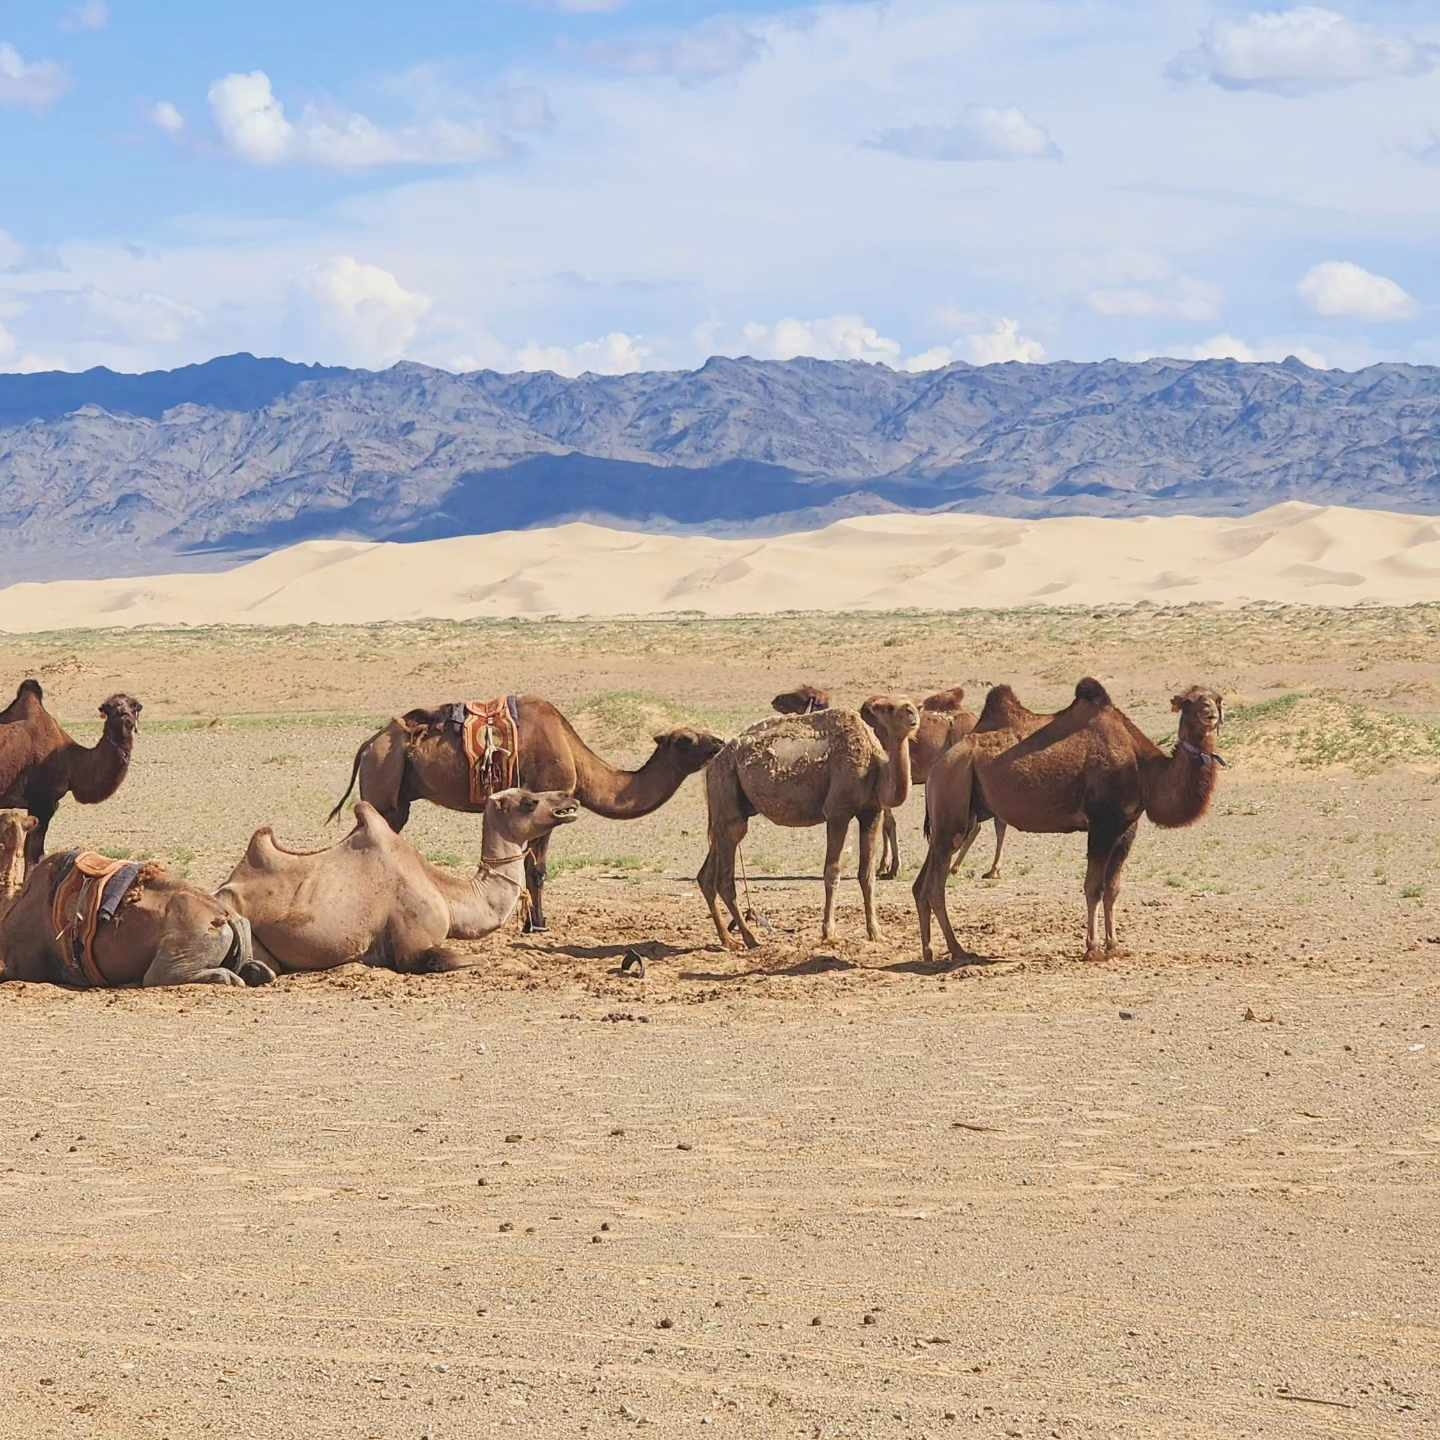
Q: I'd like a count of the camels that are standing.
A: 5